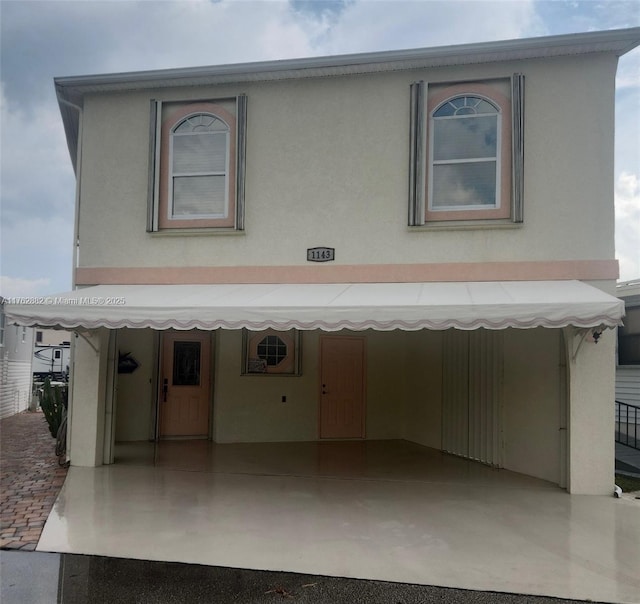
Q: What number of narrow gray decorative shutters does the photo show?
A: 4